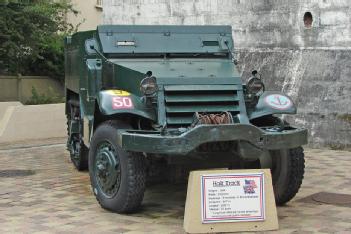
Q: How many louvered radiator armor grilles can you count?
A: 1